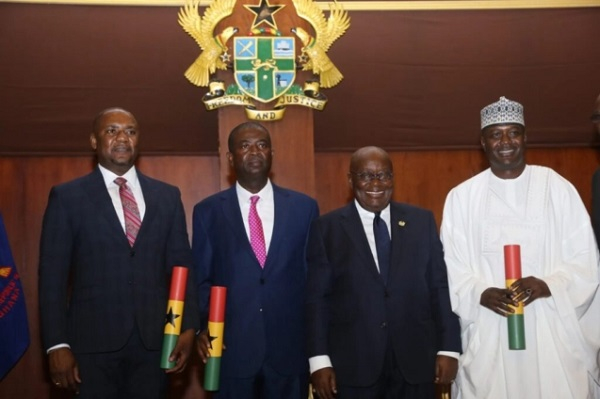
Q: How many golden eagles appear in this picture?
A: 2